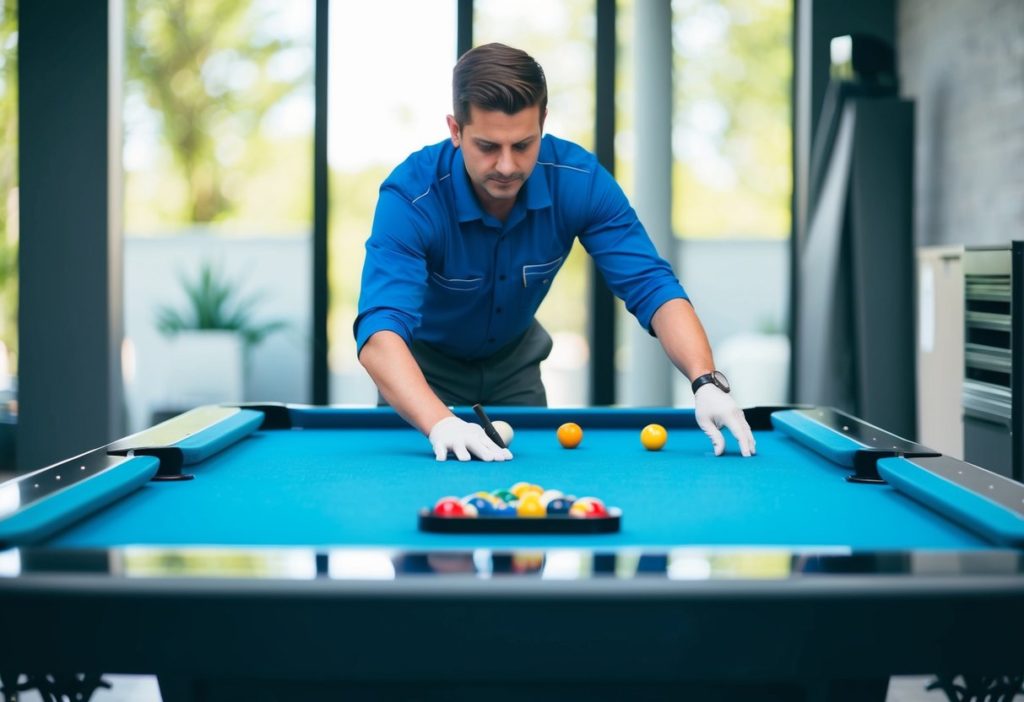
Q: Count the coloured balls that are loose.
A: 2